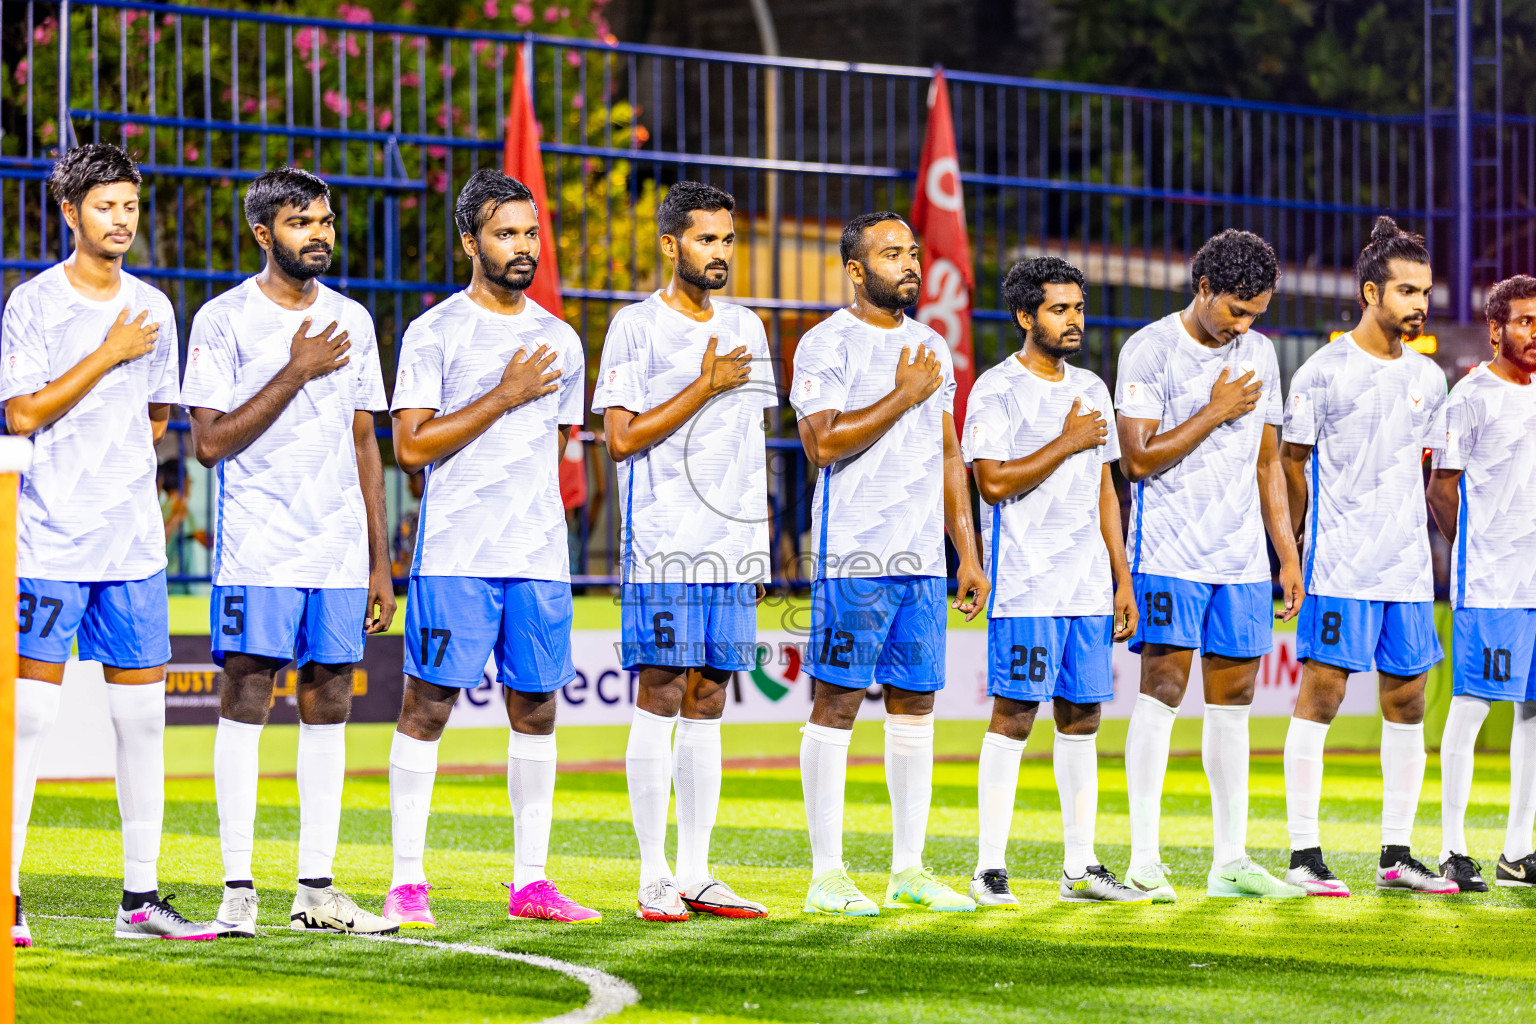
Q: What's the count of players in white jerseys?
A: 9